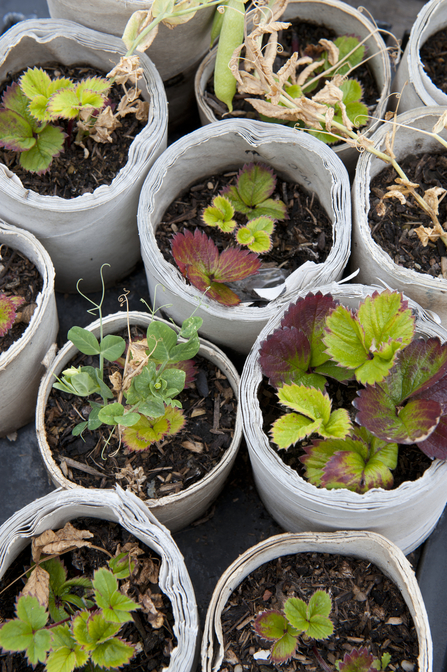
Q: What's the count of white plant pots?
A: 11